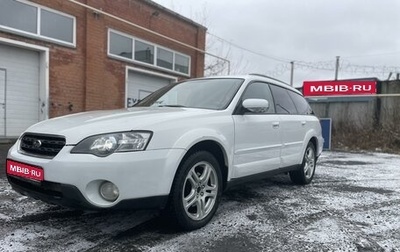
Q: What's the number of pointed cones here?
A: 0